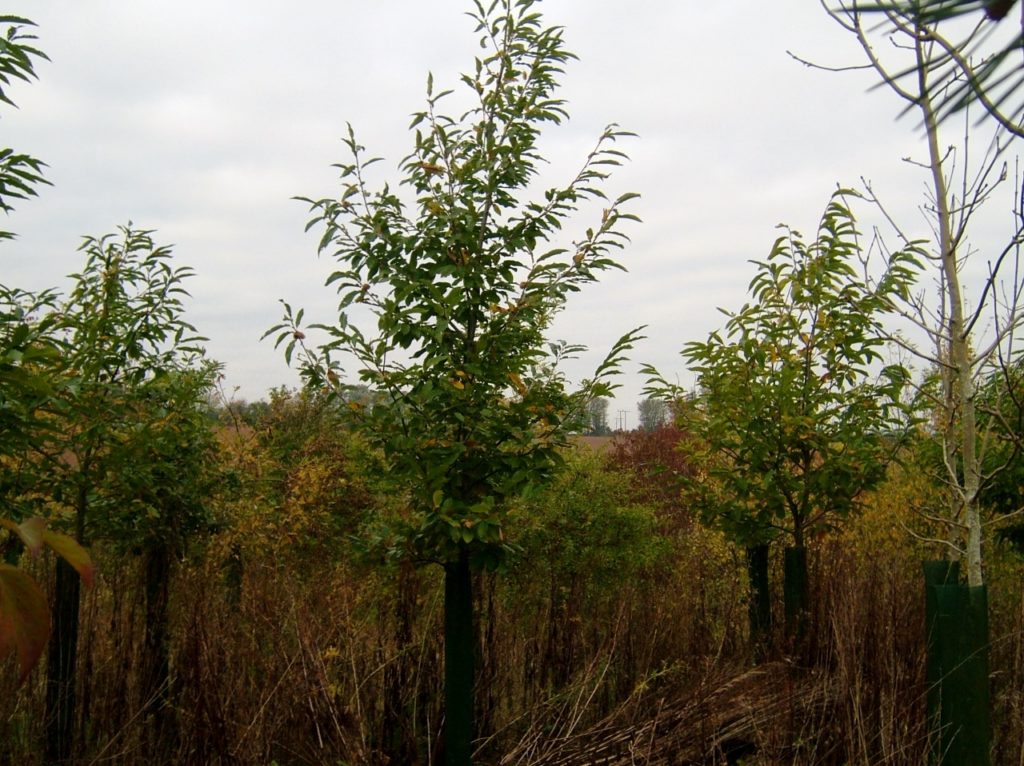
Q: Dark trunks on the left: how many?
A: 2